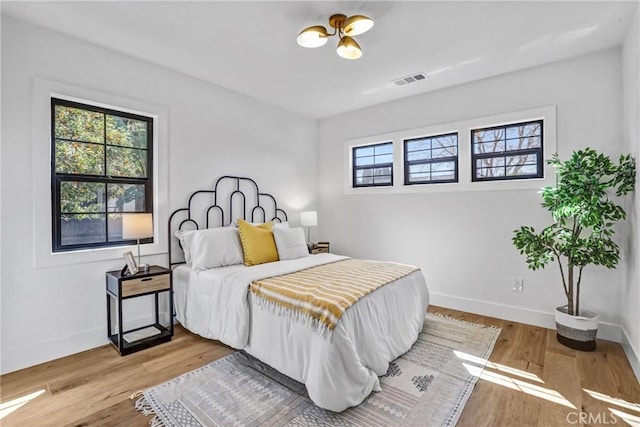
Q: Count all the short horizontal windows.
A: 3